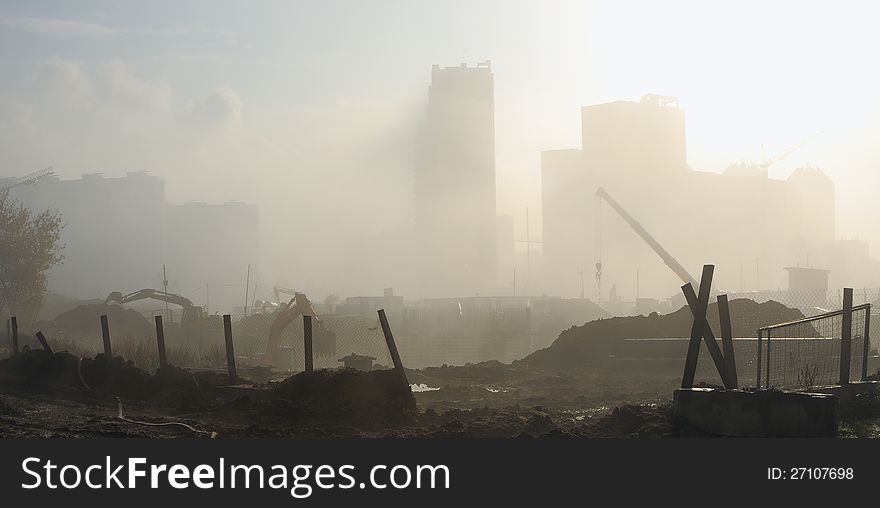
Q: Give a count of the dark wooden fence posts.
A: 11